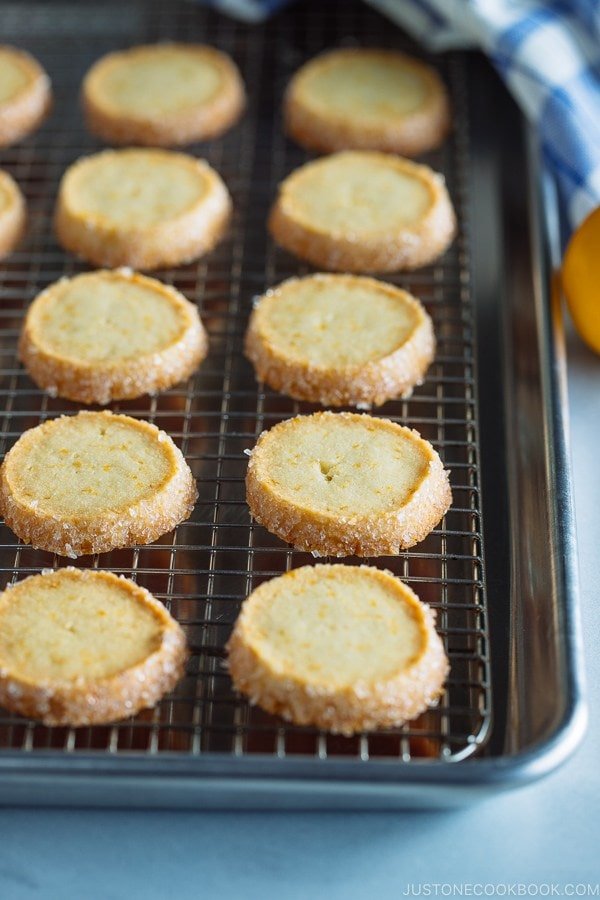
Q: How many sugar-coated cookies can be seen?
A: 12